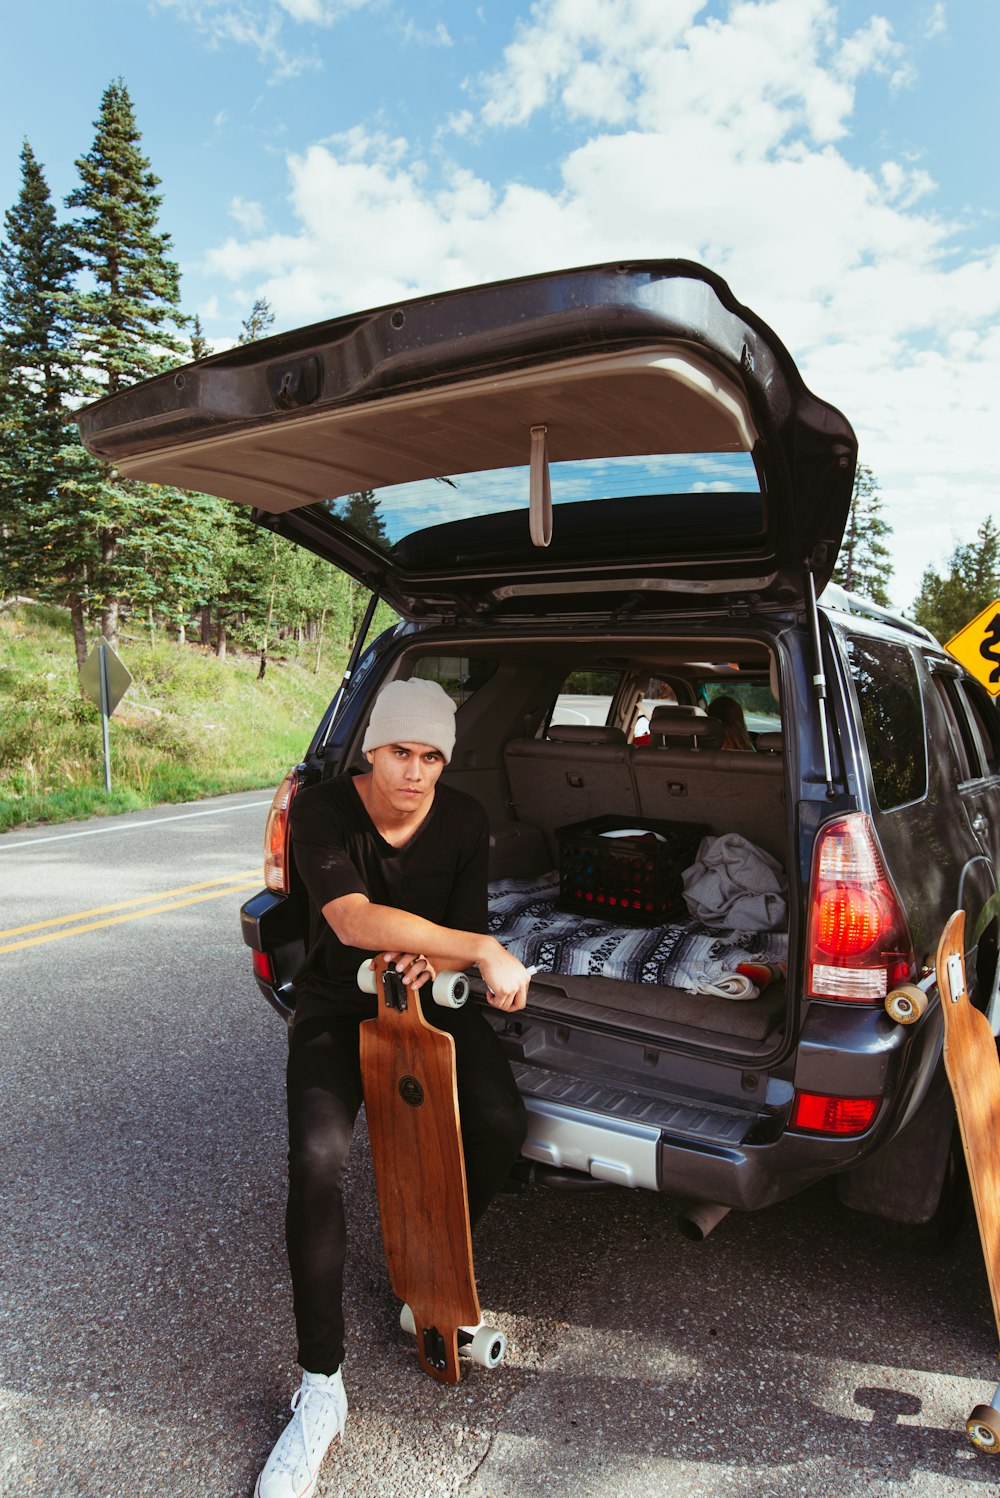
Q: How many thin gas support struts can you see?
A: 2